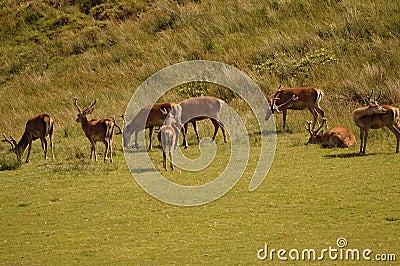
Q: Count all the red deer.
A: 8